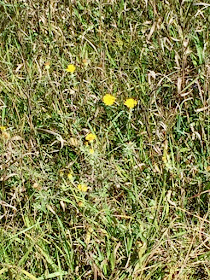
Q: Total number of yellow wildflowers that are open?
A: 5